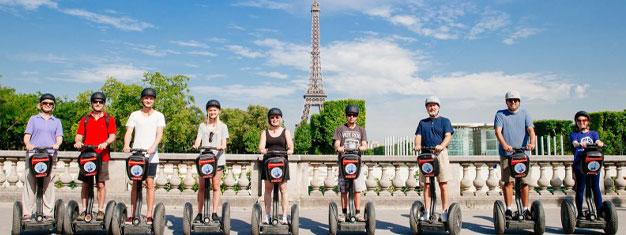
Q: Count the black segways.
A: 9